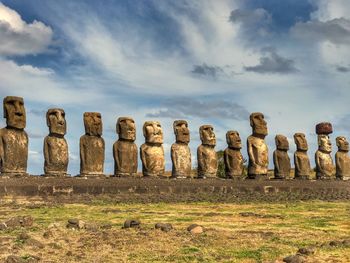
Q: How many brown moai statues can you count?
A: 13